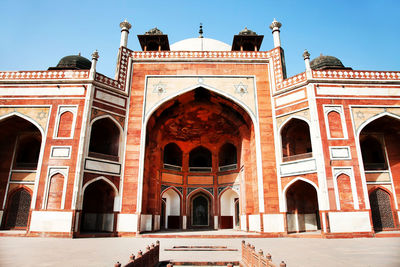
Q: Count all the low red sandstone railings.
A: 2